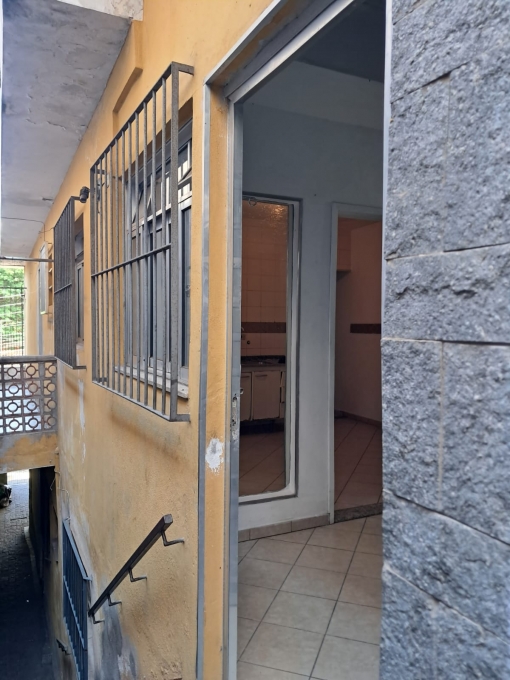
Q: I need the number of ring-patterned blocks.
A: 12